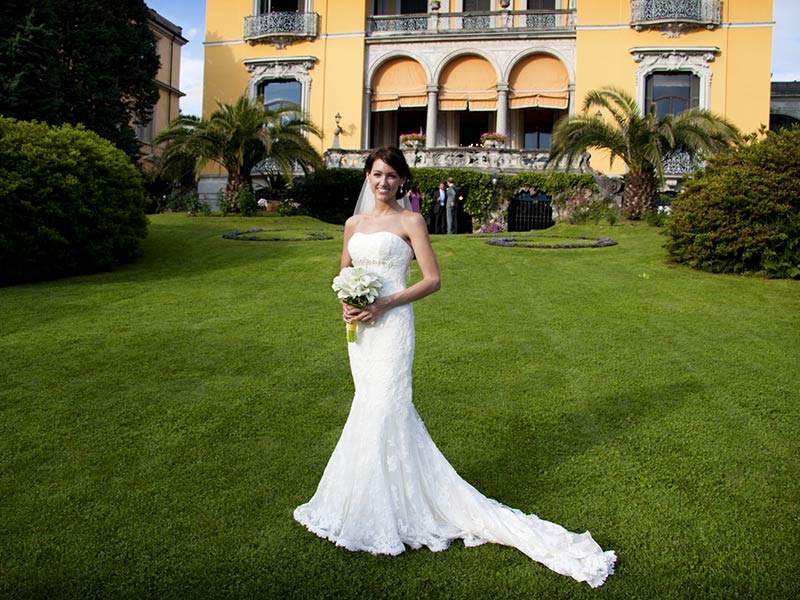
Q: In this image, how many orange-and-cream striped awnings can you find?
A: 3